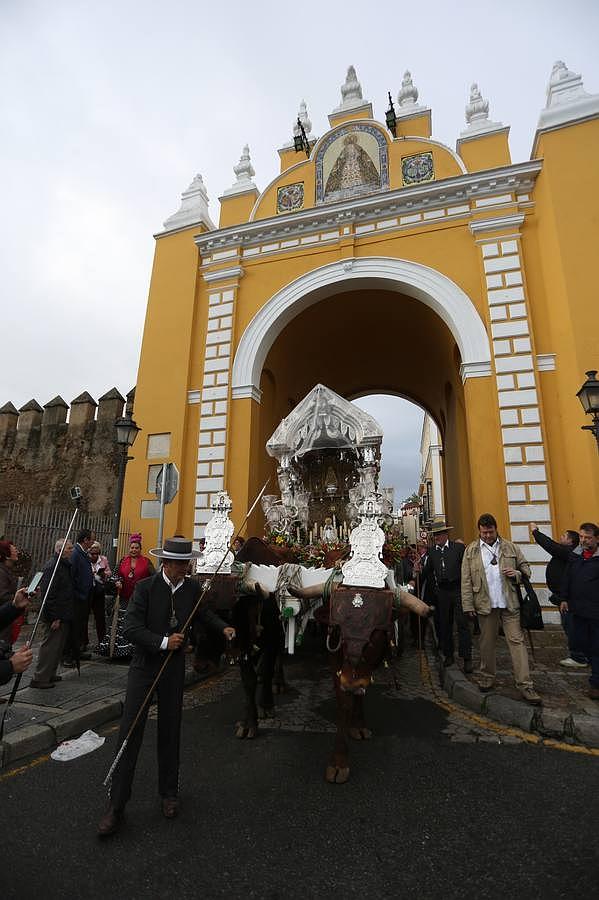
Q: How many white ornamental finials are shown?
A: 7